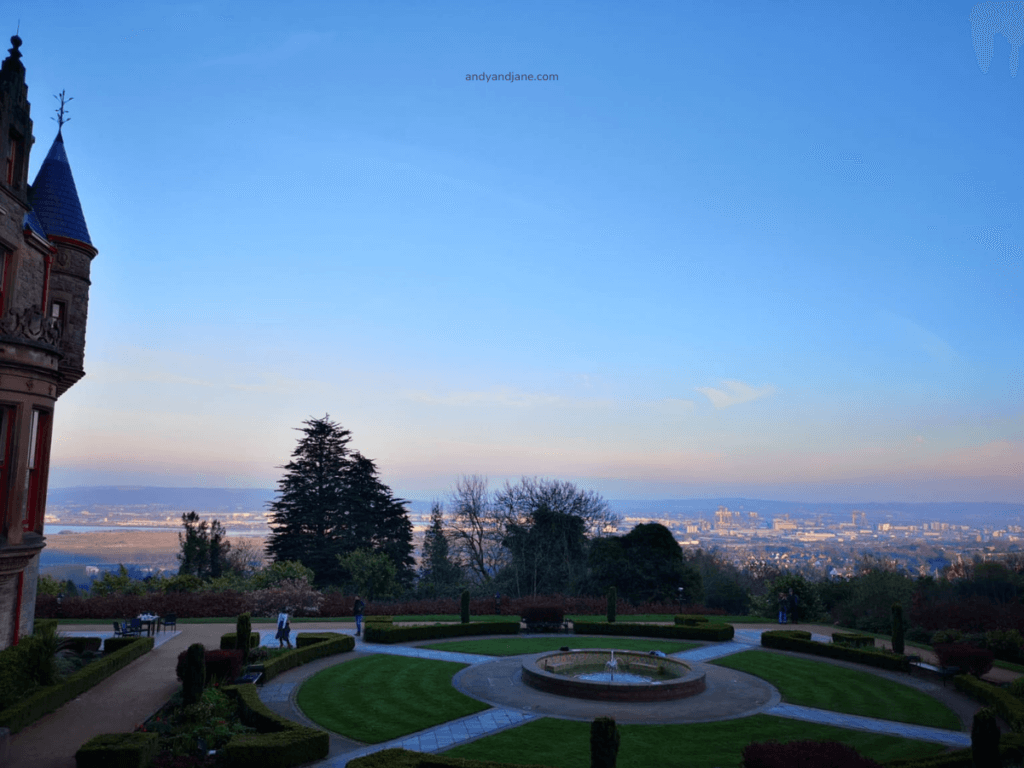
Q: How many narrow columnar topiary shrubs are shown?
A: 7